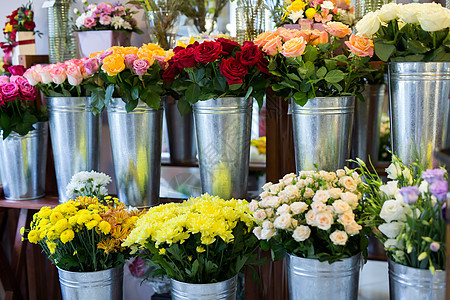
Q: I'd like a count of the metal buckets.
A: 12